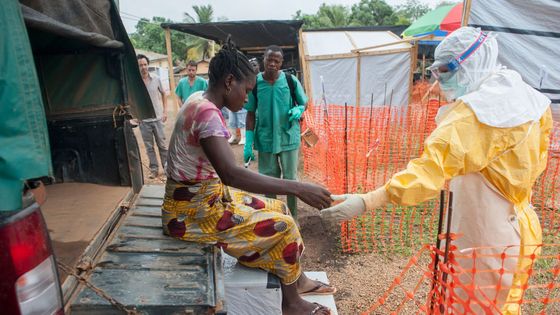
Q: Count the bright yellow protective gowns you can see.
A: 1